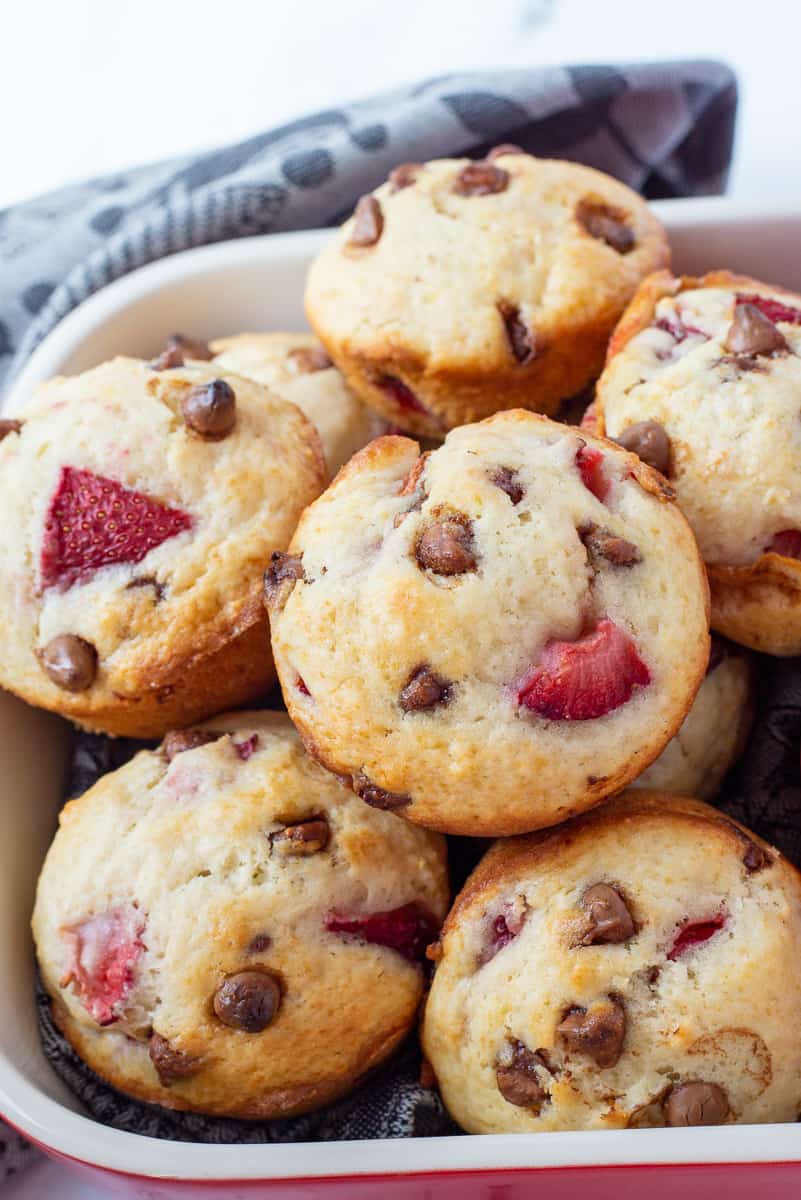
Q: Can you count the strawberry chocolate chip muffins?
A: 8